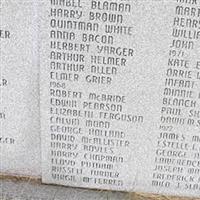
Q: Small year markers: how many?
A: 3